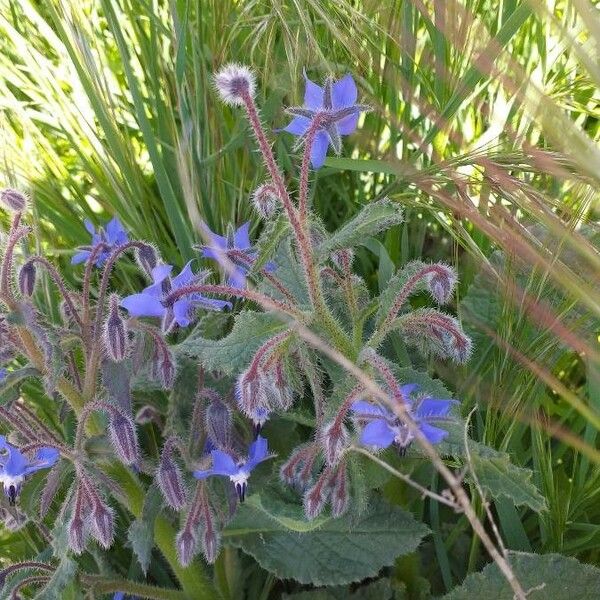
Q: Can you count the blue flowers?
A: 7